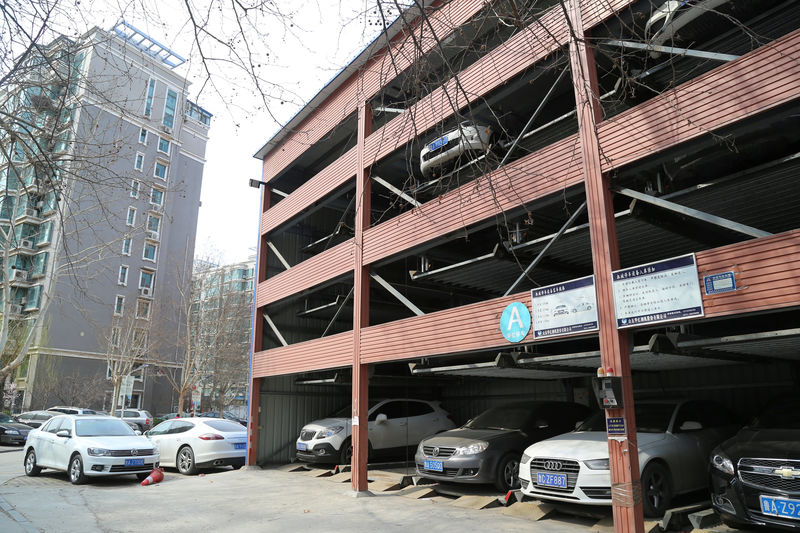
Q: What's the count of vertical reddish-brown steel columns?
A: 3